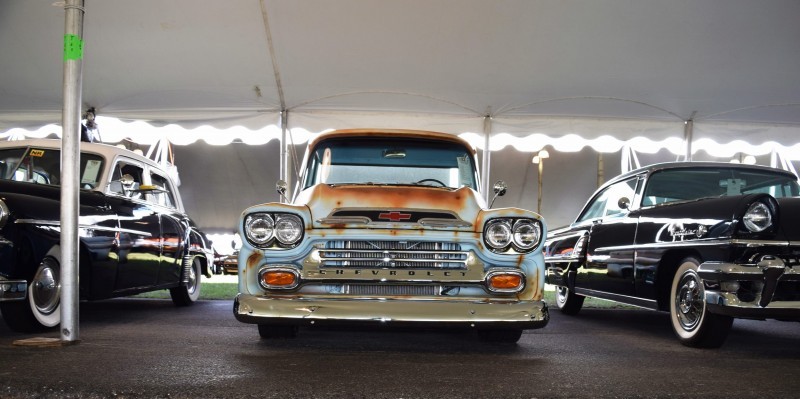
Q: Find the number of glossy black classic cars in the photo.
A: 2